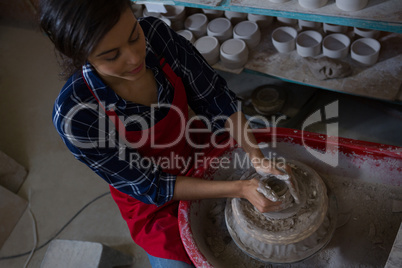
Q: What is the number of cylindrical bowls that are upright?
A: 4